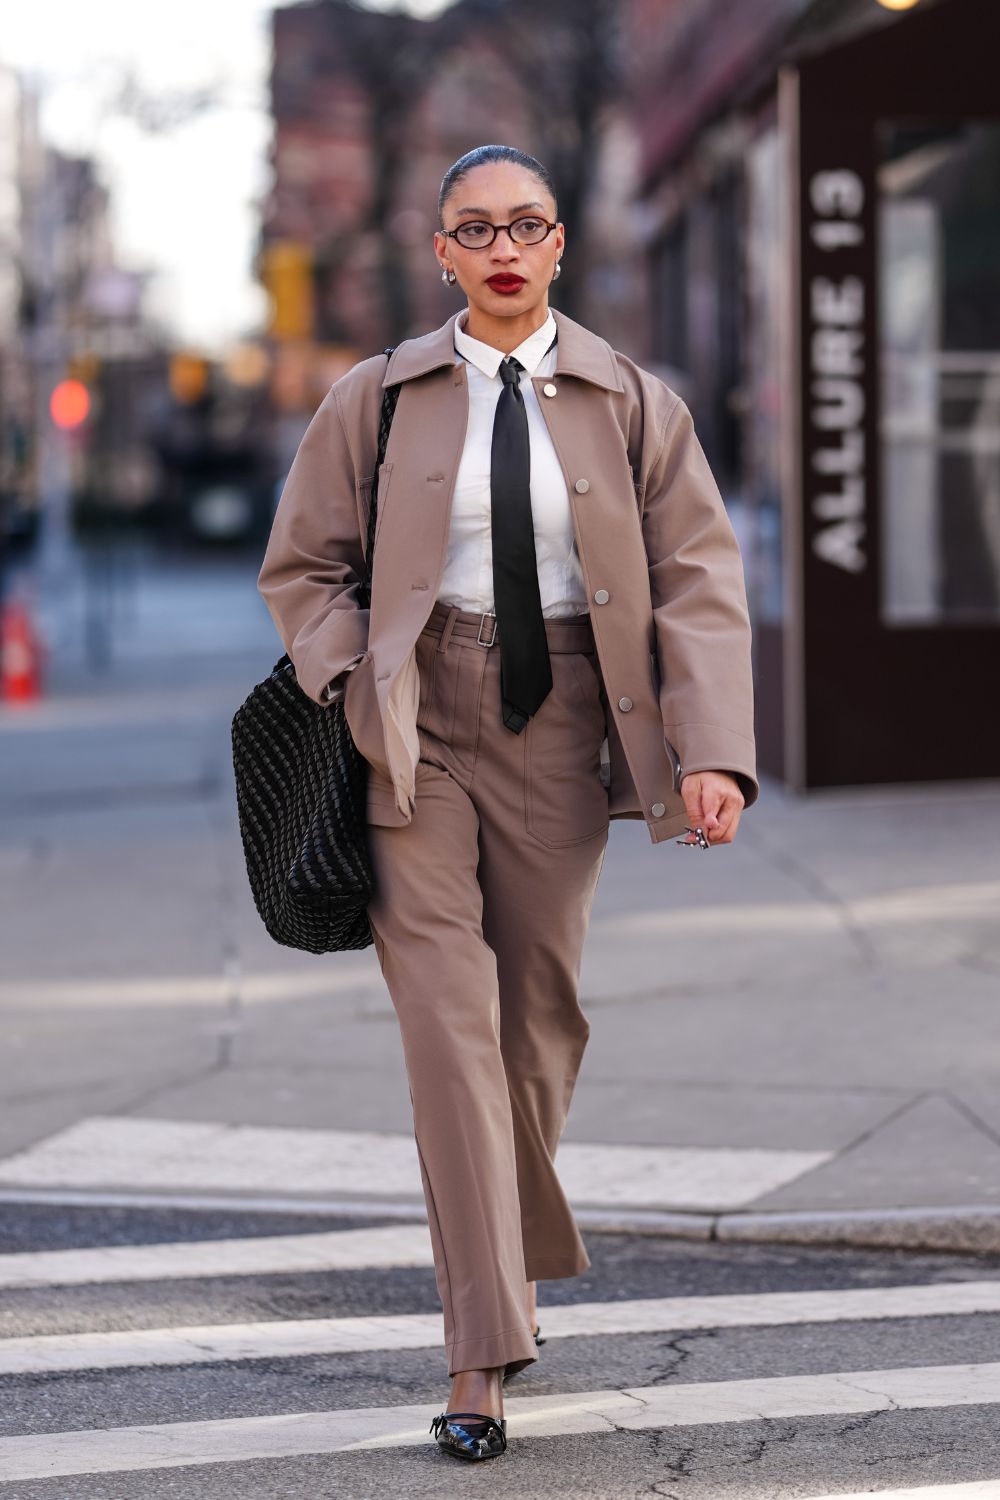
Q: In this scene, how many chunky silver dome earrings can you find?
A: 2